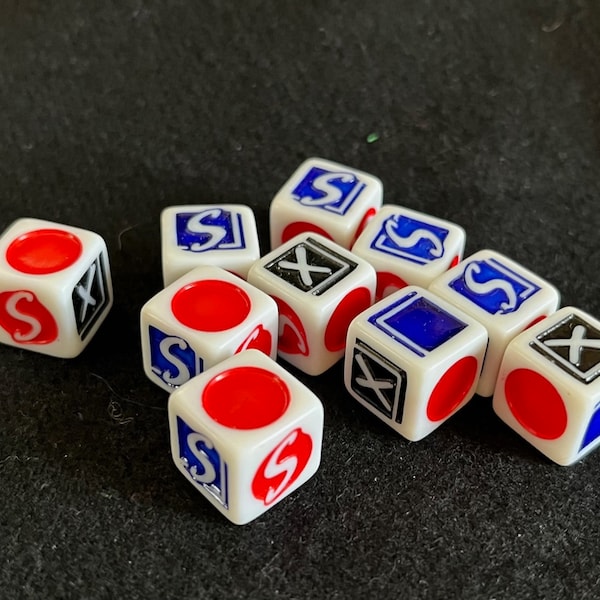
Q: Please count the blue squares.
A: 8